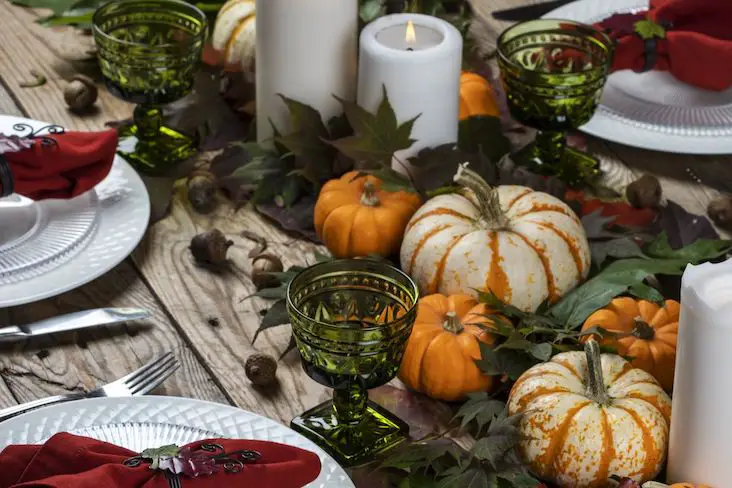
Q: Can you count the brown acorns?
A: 7